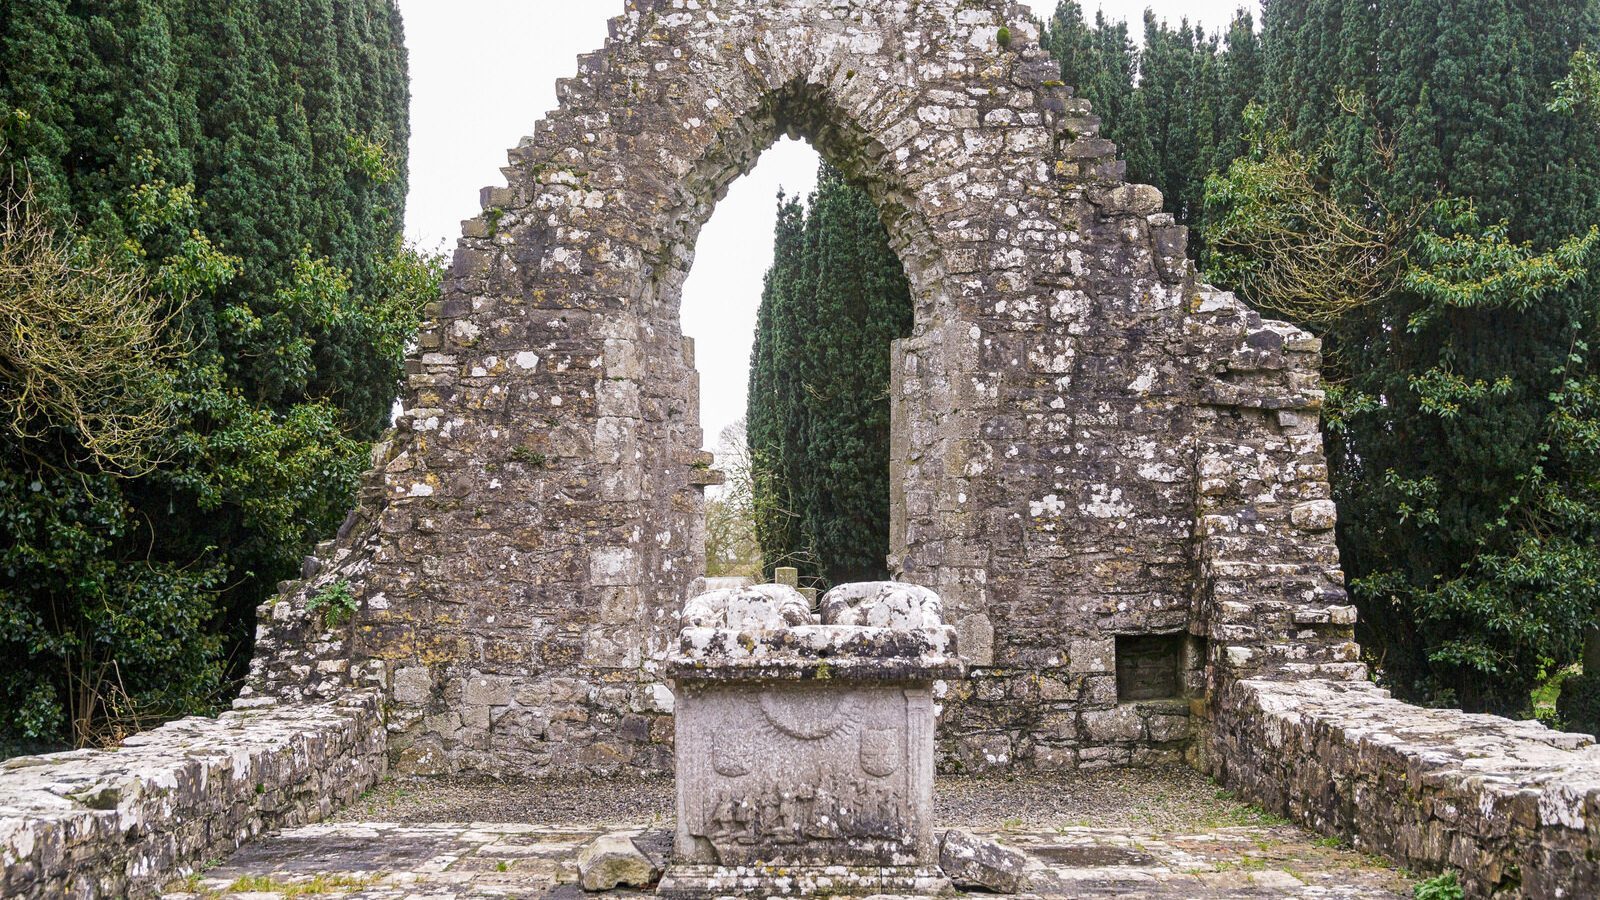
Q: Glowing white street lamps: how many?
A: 0